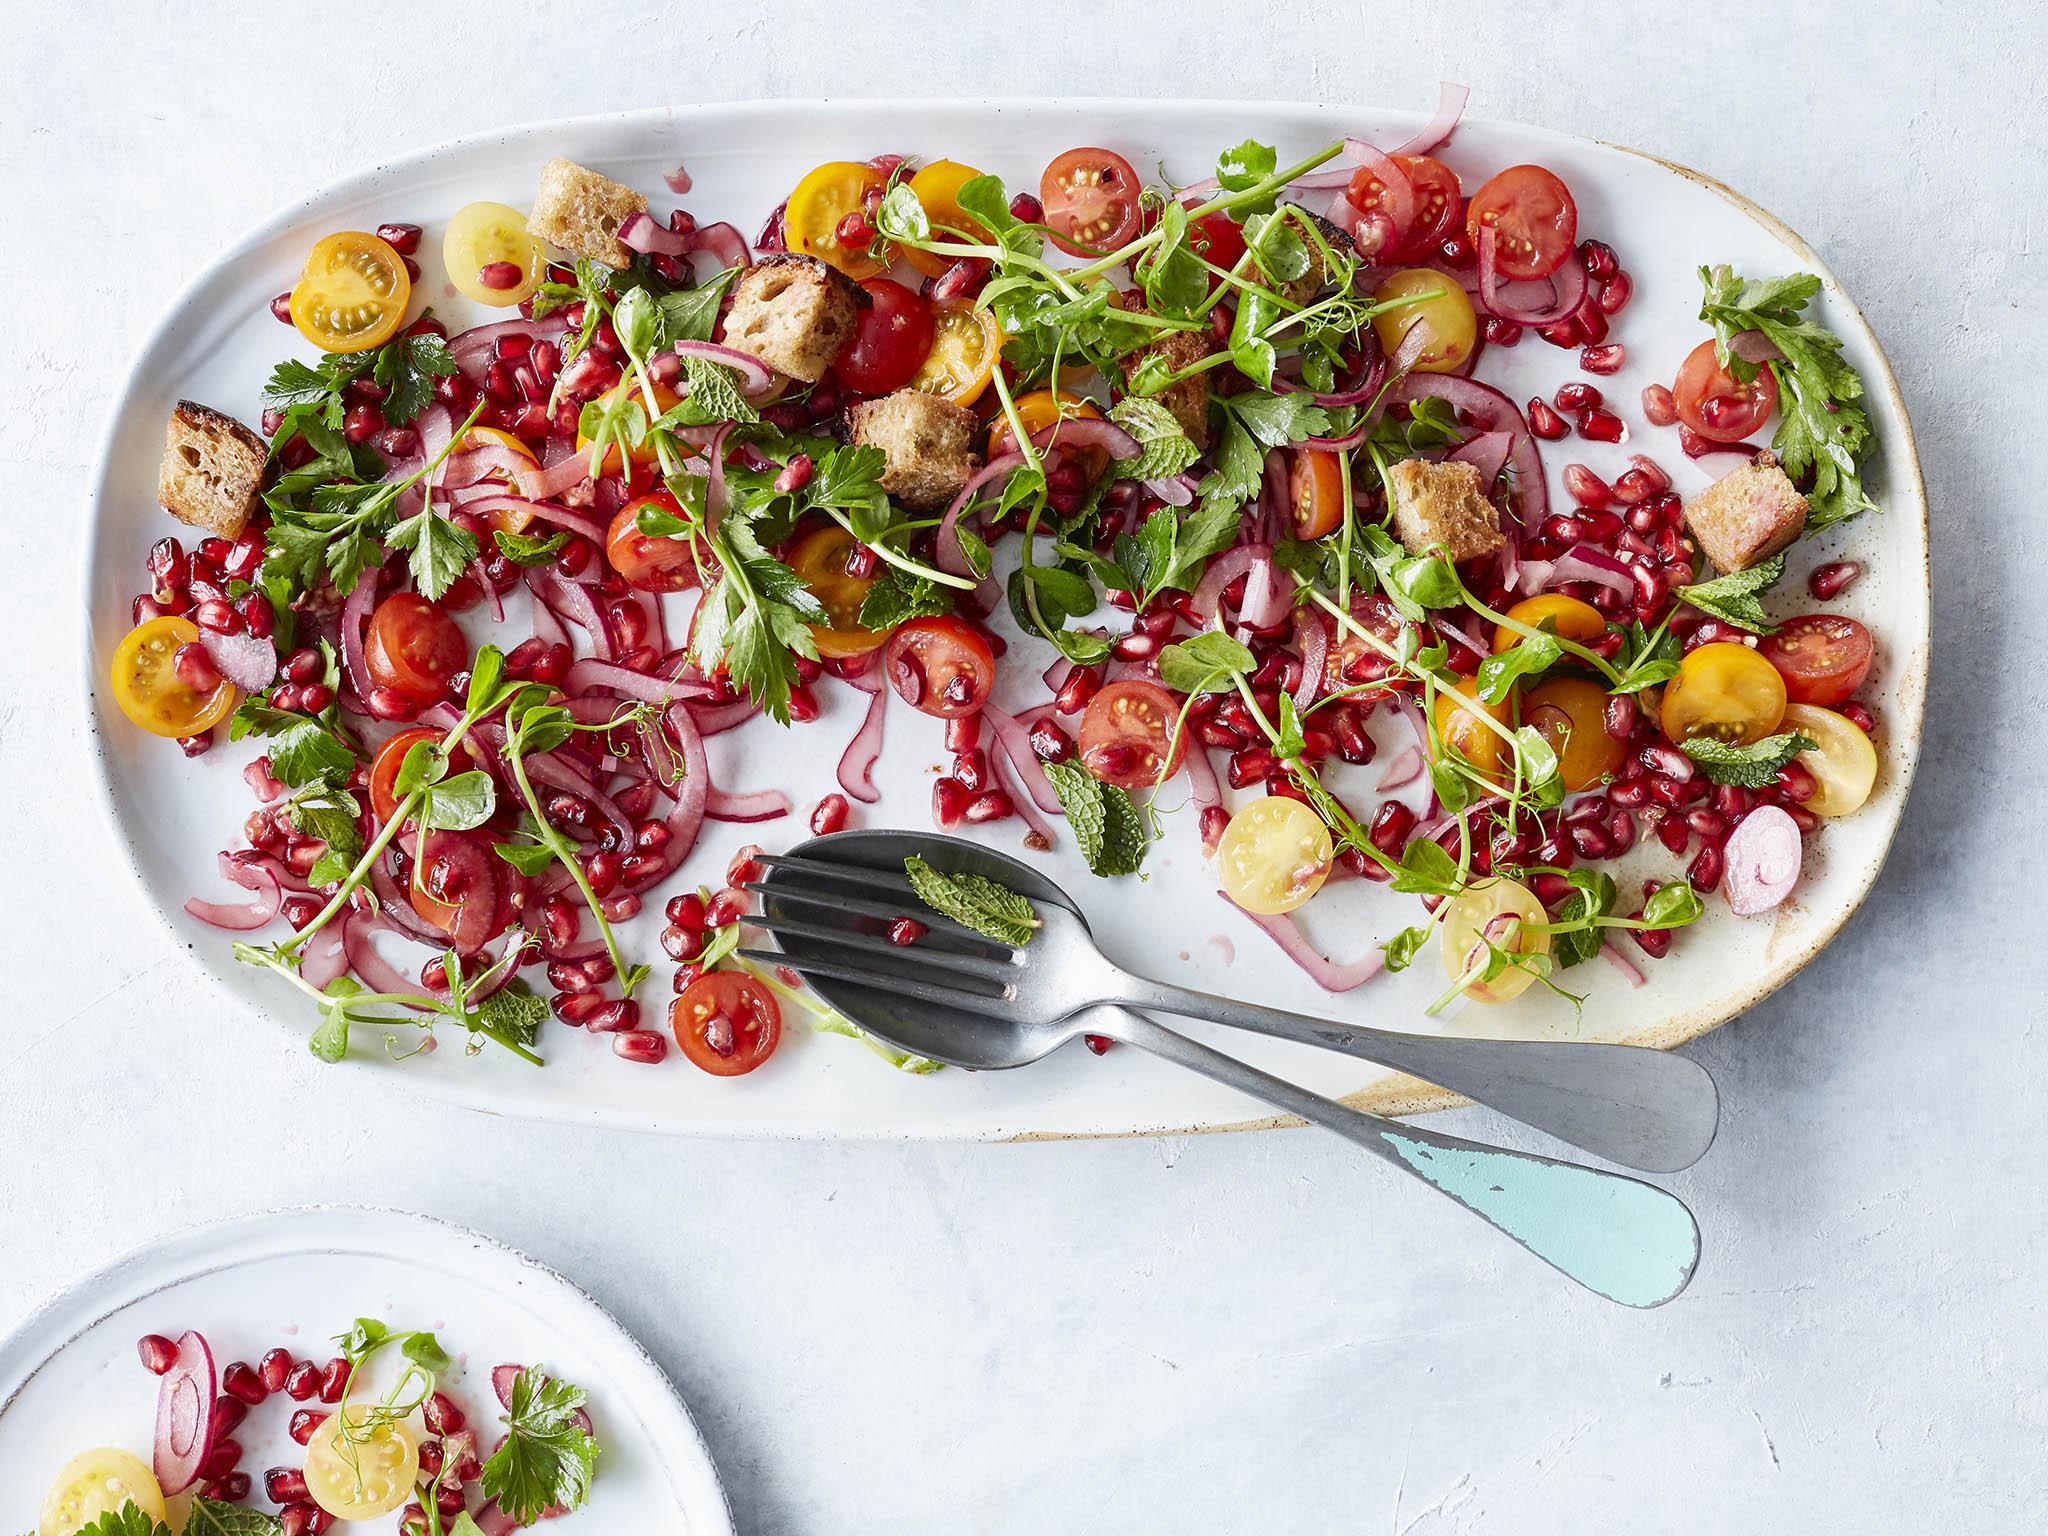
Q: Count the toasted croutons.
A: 8